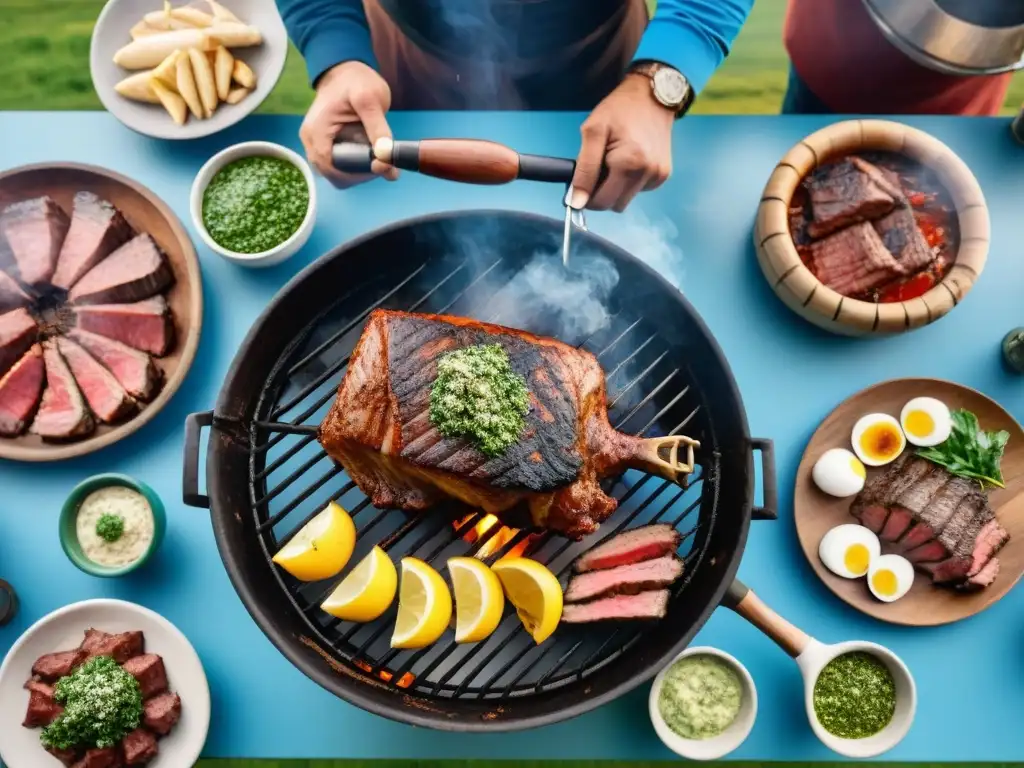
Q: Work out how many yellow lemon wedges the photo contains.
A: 5